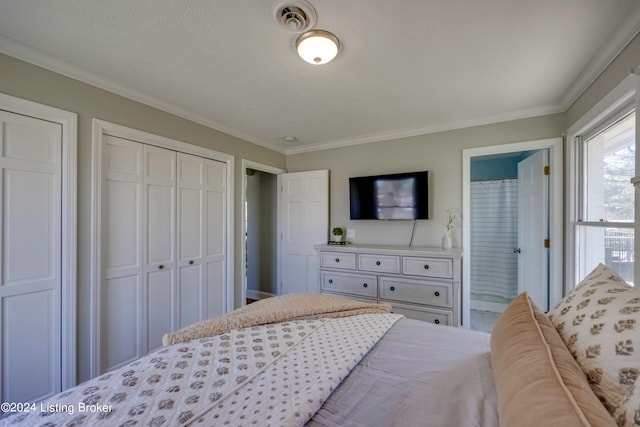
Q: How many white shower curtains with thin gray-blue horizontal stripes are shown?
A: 1